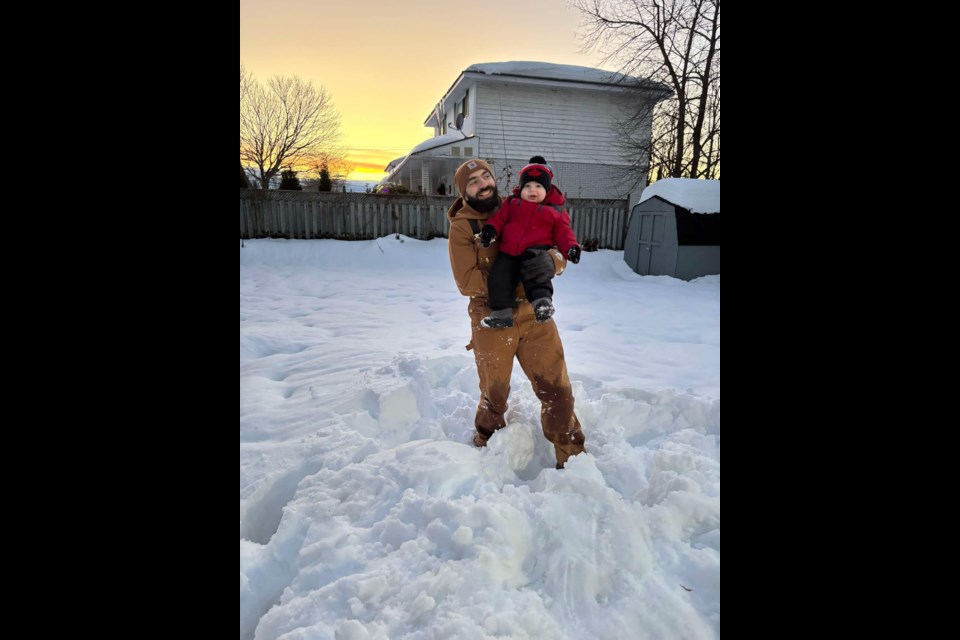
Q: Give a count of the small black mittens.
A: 2